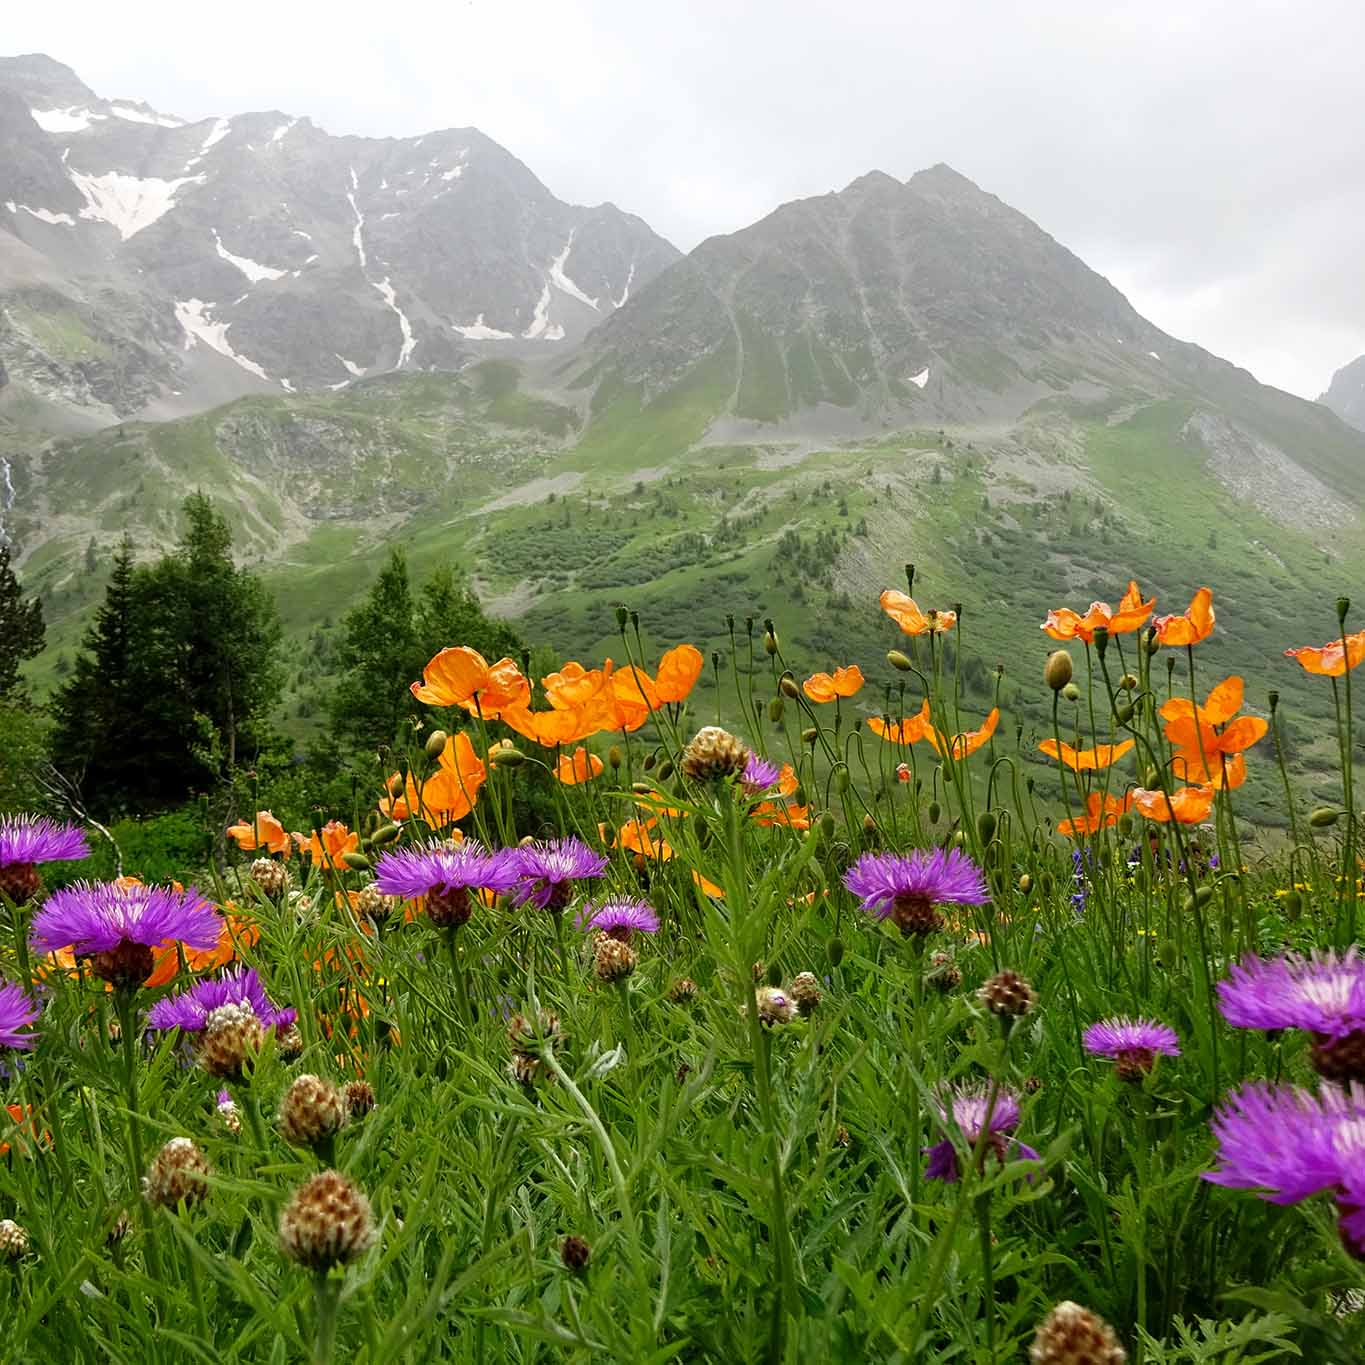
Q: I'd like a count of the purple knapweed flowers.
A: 13